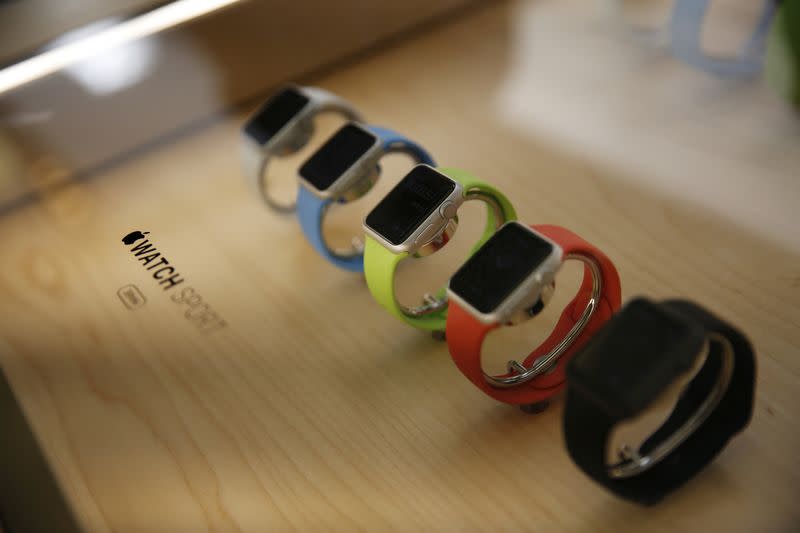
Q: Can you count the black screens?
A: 5